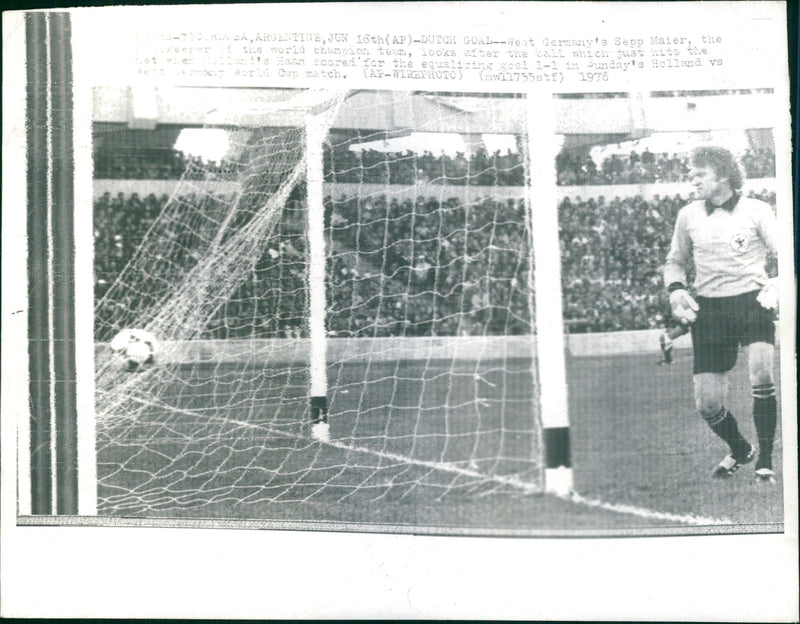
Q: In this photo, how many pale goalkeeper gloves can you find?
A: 2